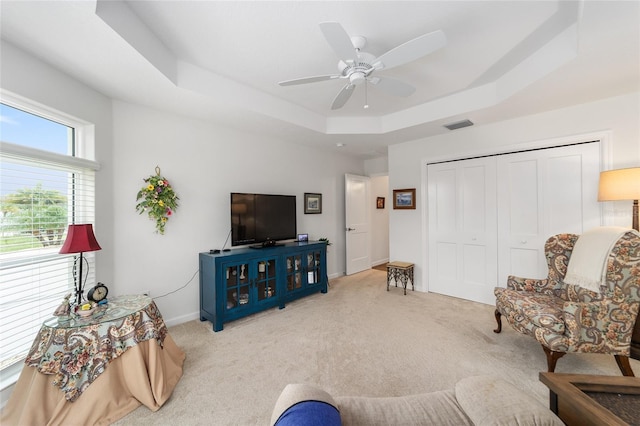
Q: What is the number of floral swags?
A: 1